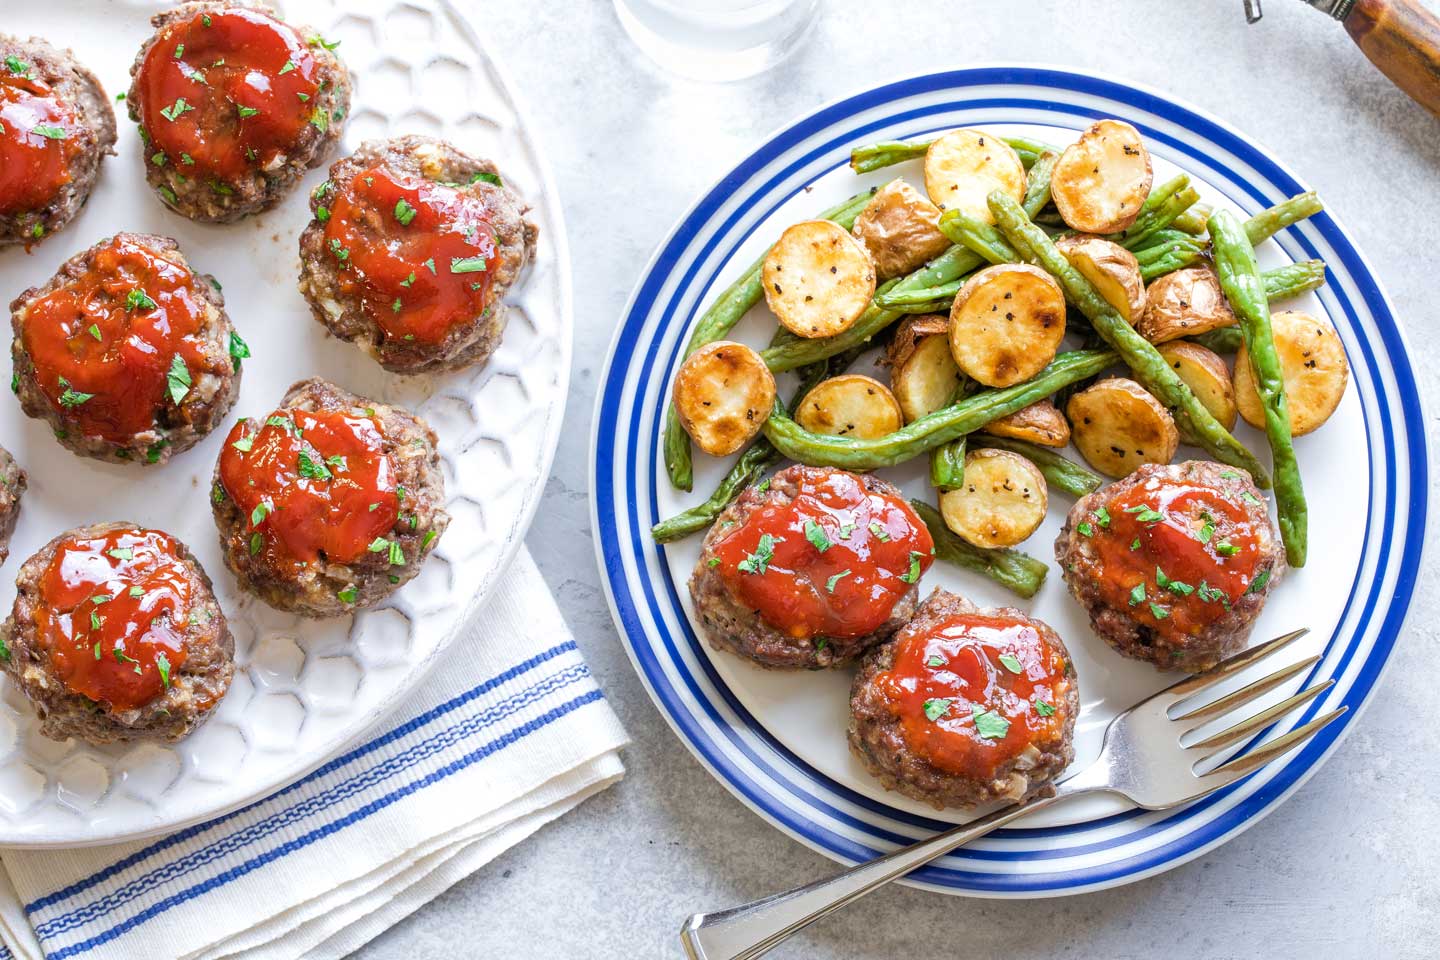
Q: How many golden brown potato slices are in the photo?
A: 15